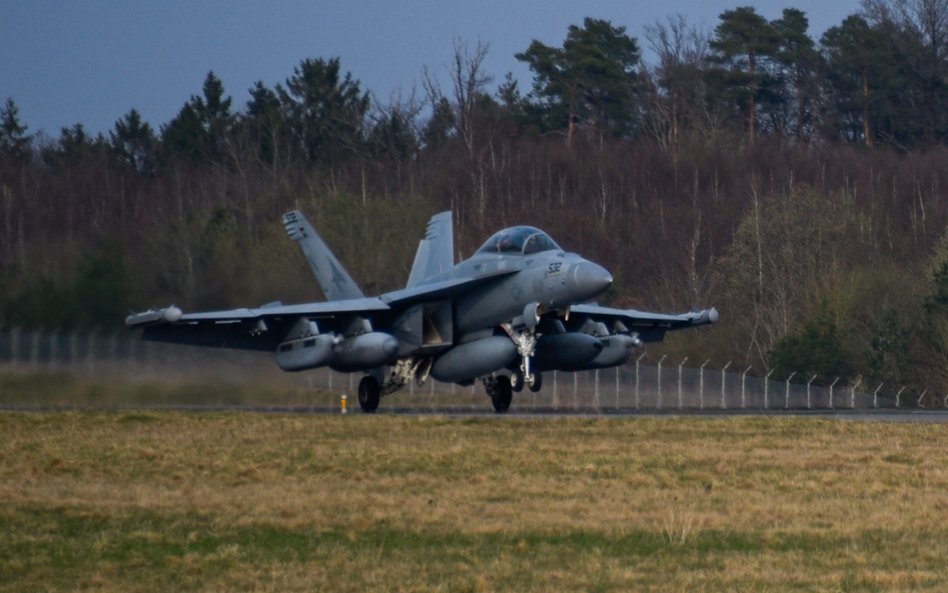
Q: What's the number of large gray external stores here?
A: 5